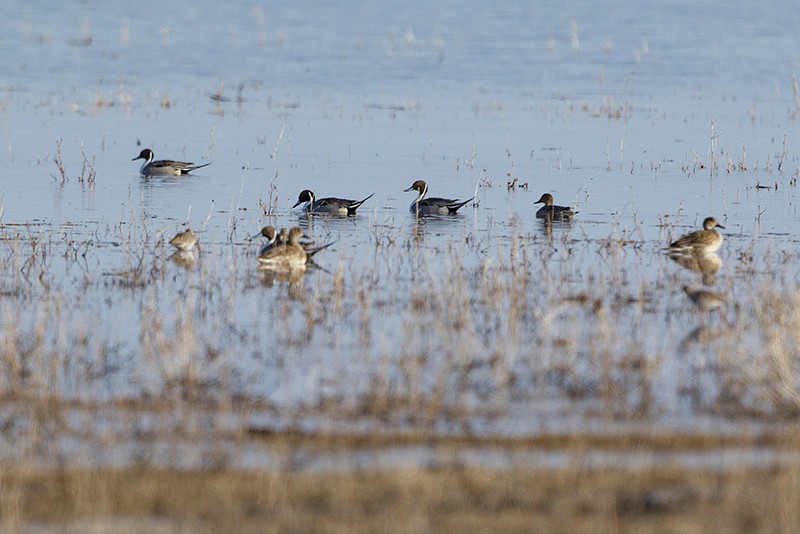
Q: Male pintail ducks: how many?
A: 4